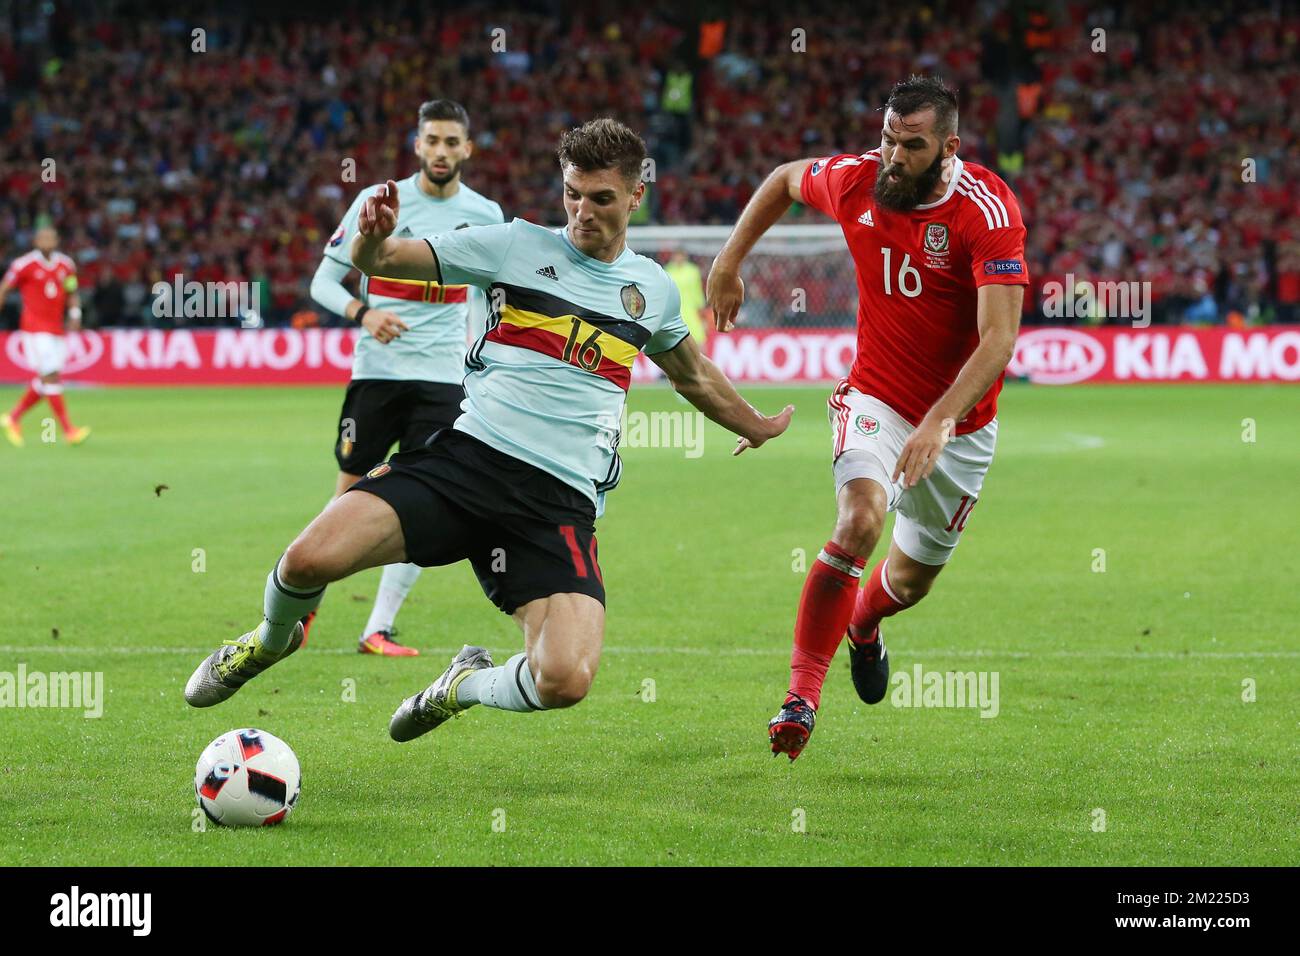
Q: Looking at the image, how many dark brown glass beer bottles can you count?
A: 0